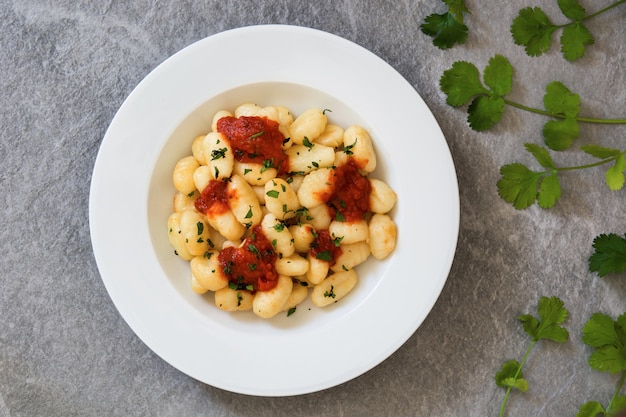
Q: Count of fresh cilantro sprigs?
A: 7